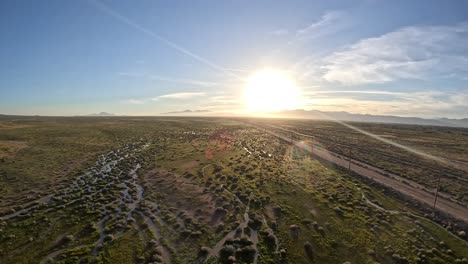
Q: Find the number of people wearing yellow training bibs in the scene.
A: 0